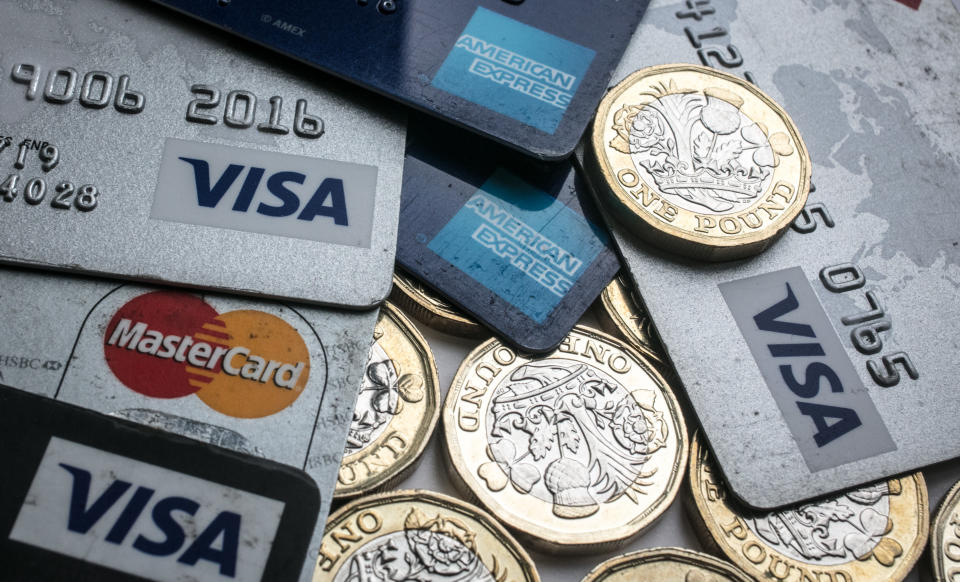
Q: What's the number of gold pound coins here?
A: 9